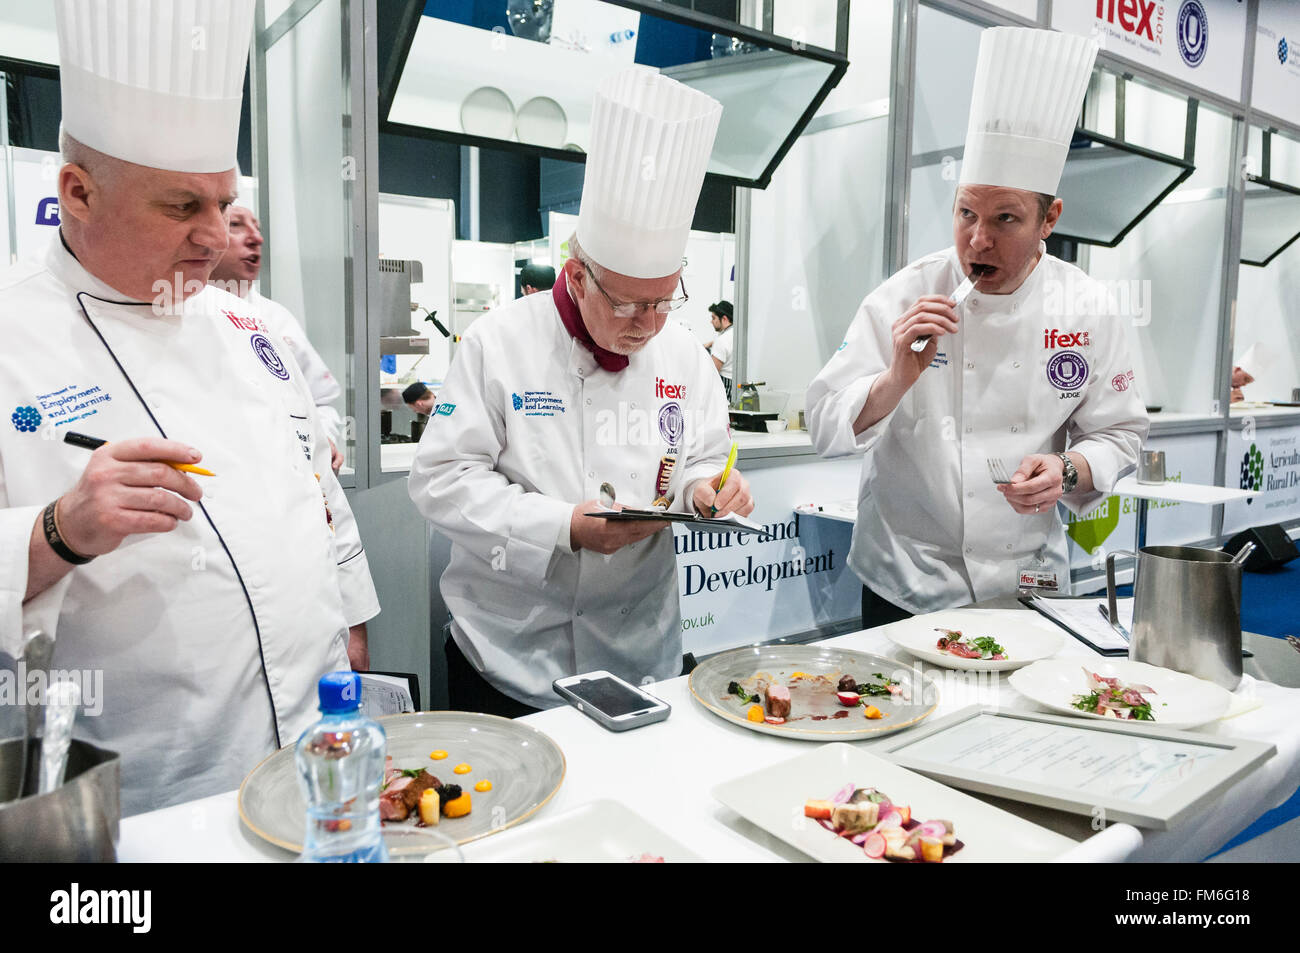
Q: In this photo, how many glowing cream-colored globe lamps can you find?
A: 0